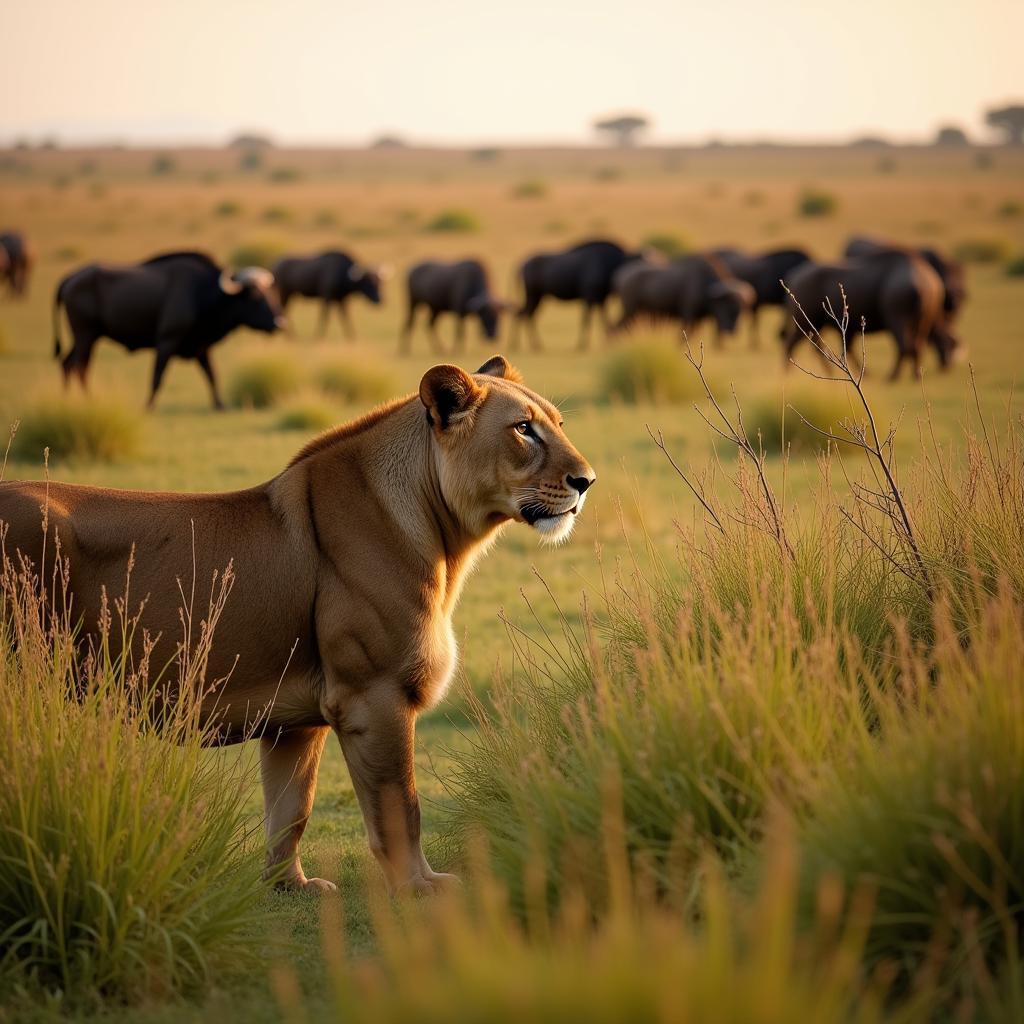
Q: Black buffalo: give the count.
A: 9